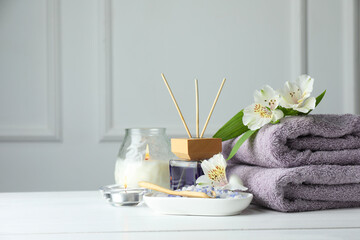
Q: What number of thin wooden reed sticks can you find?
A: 3